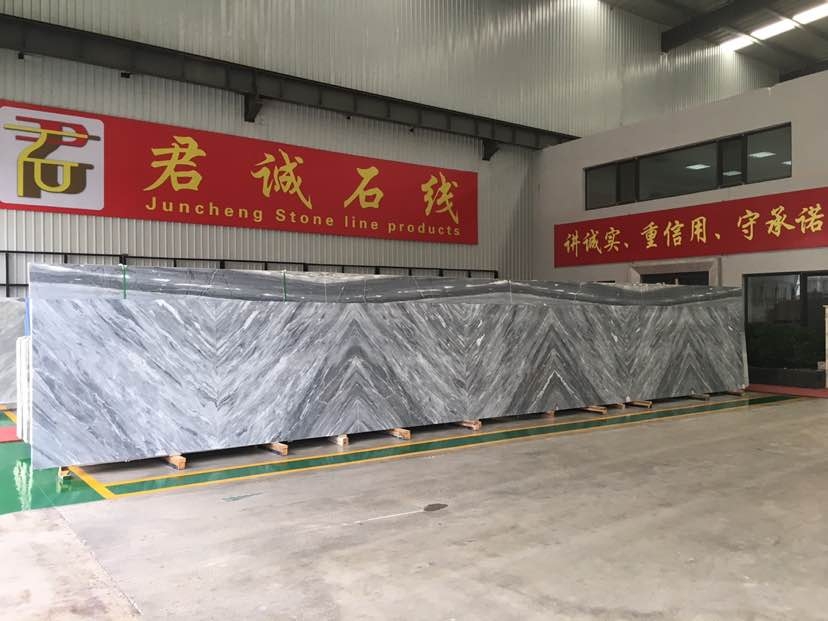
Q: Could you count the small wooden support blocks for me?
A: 12